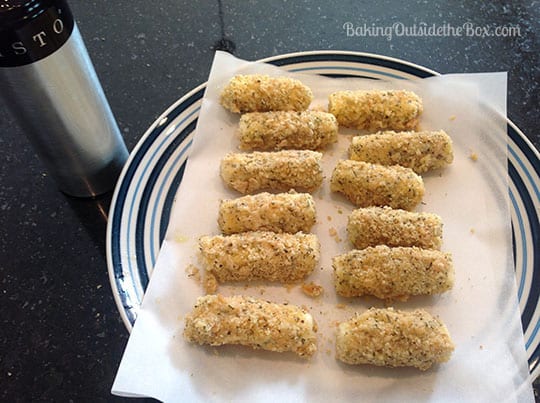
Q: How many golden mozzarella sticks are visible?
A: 12